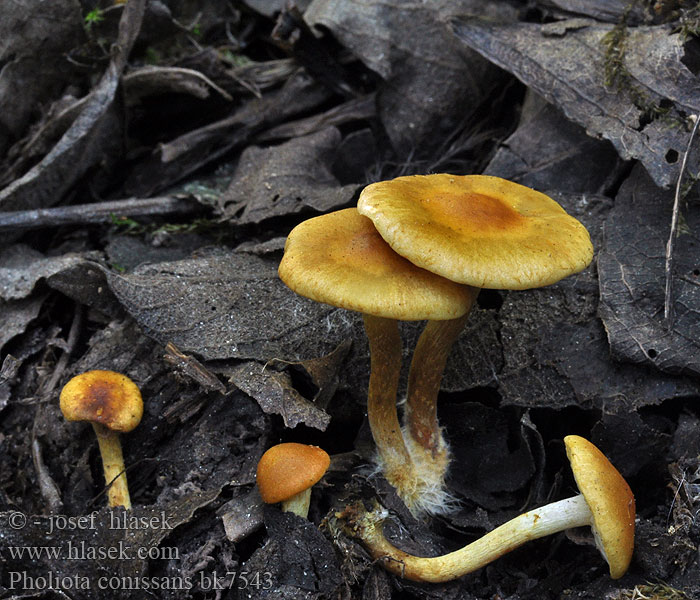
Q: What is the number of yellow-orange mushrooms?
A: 5